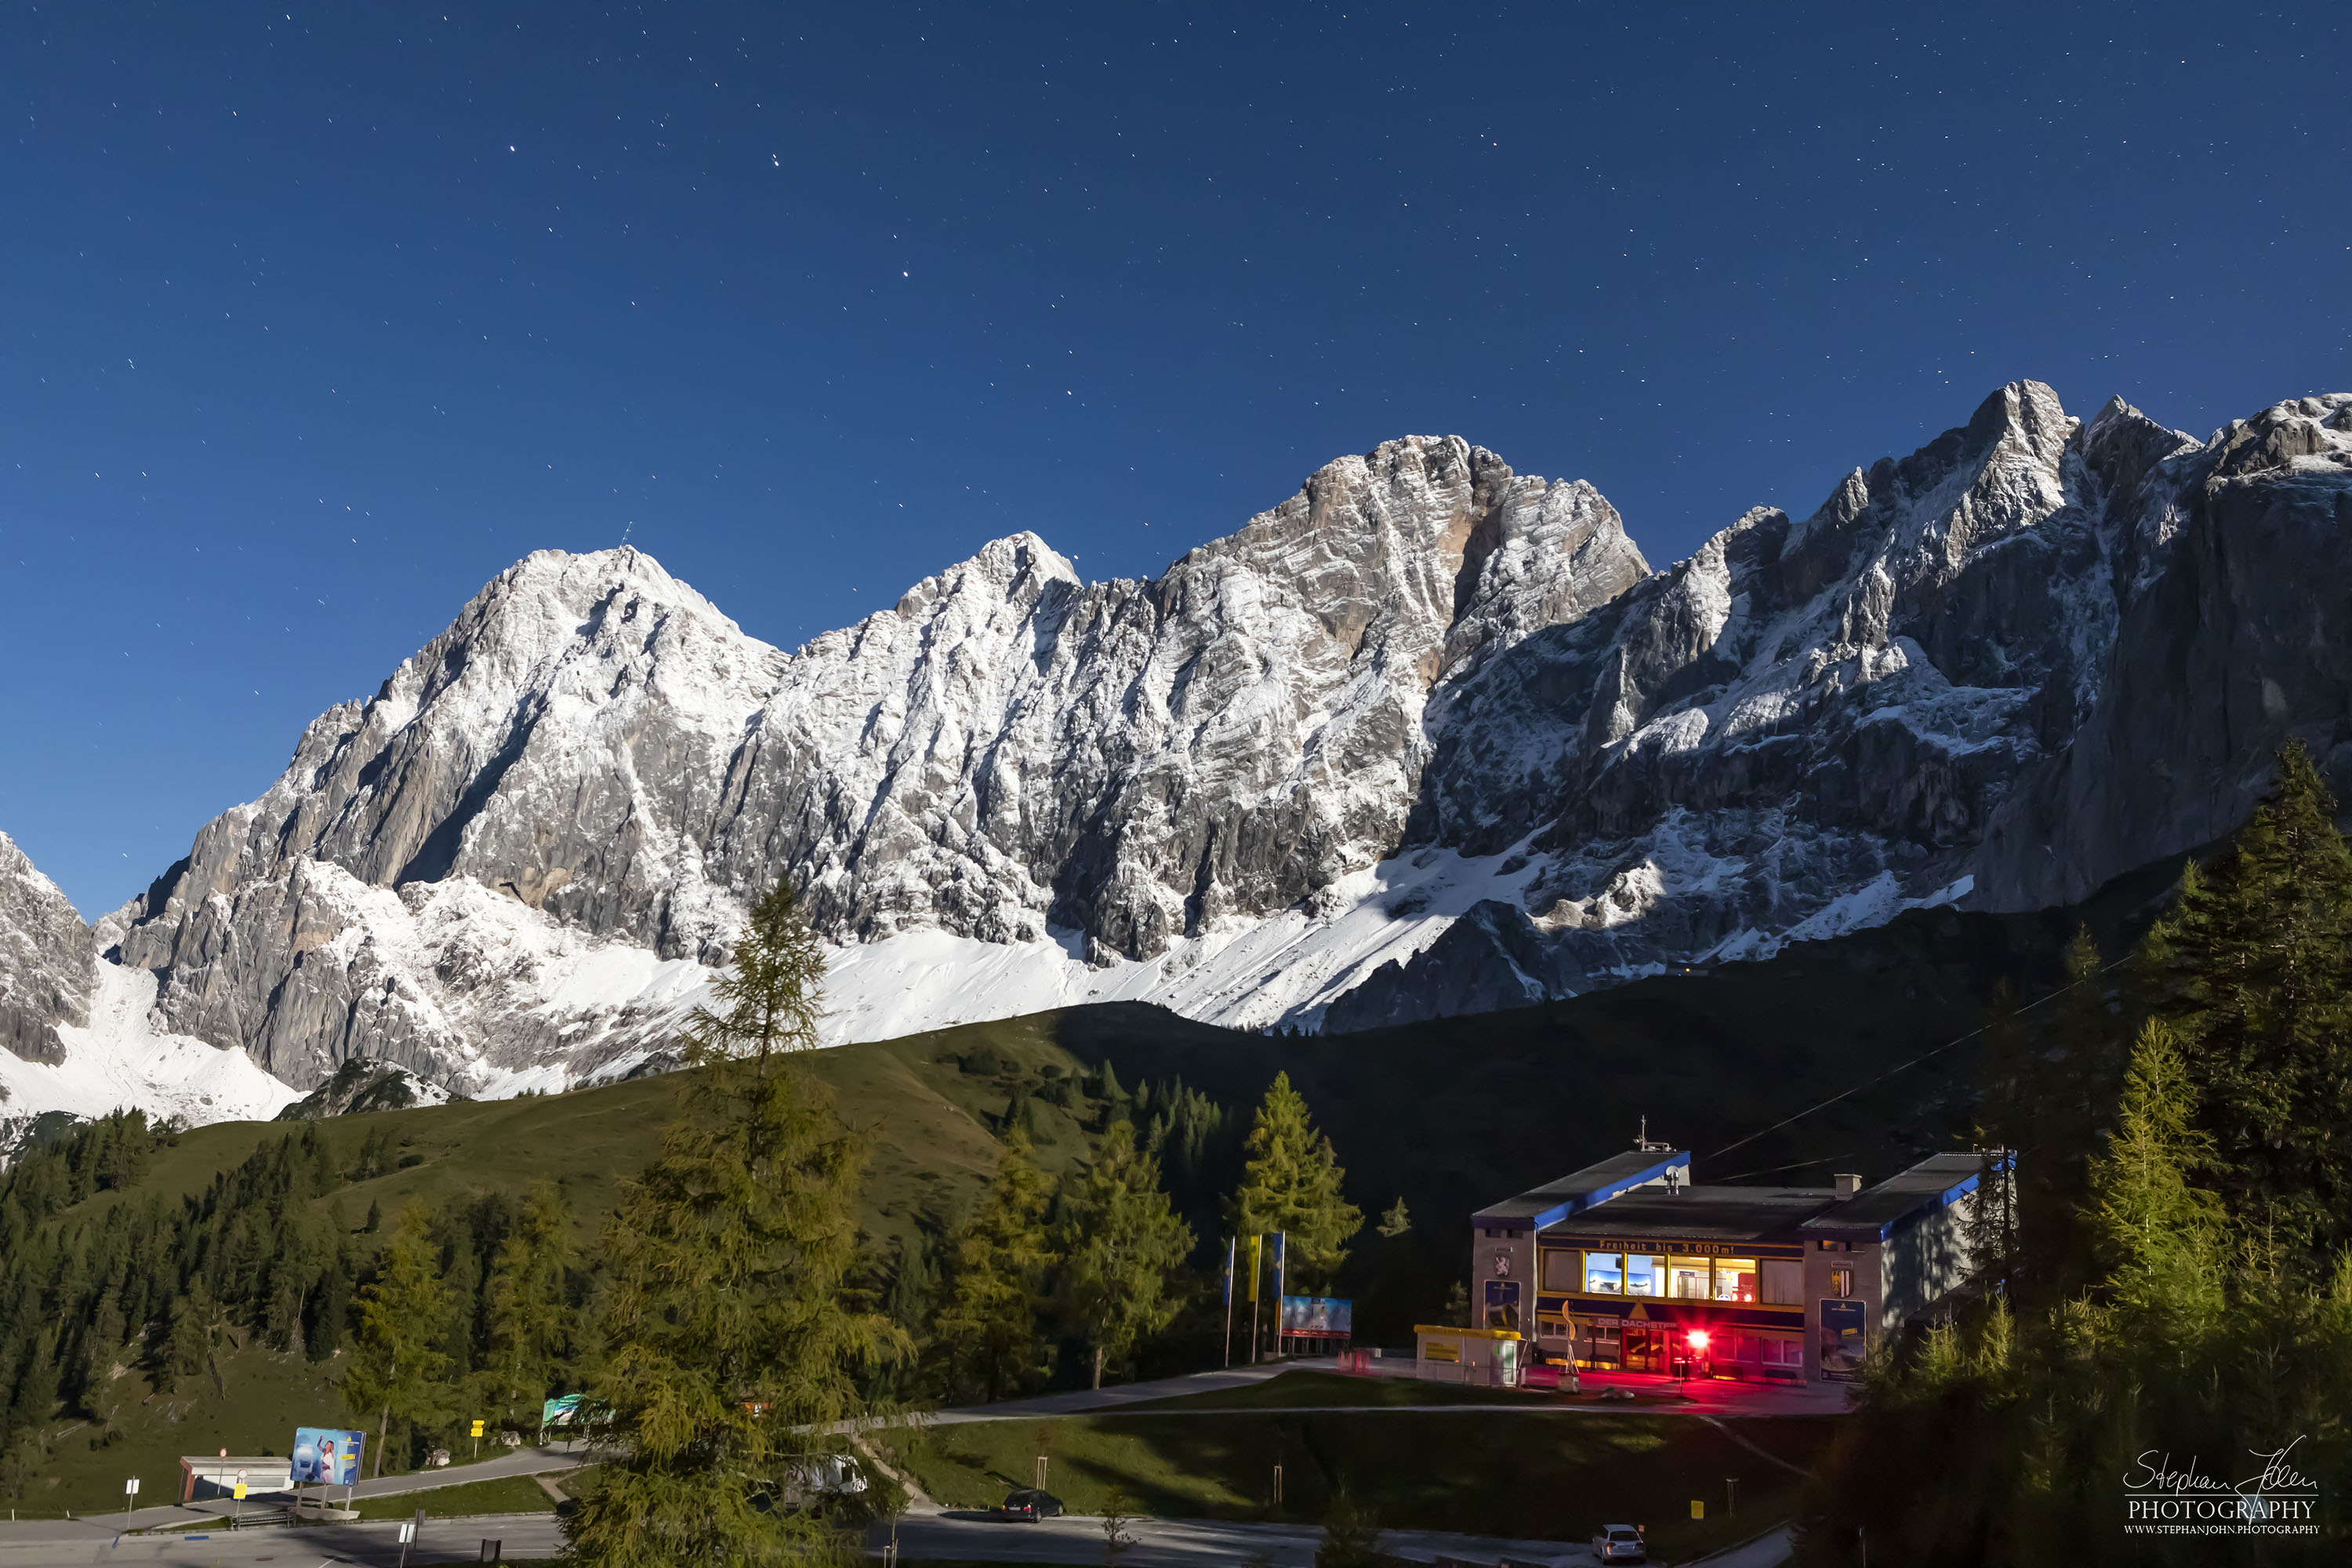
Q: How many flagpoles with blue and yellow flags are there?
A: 3